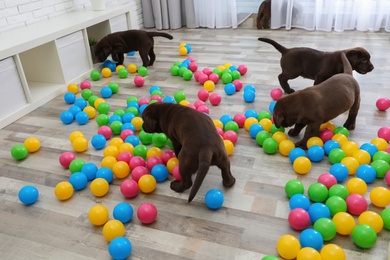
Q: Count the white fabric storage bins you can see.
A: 3